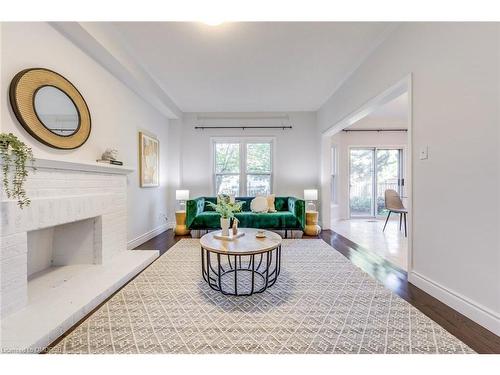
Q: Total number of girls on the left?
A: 0